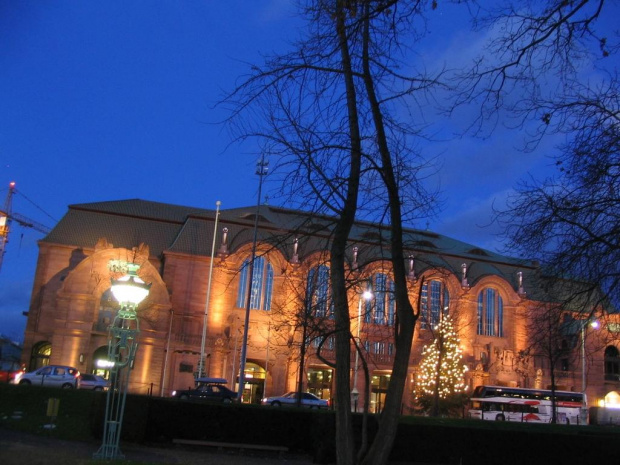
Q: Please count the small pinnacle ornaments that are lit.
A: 6